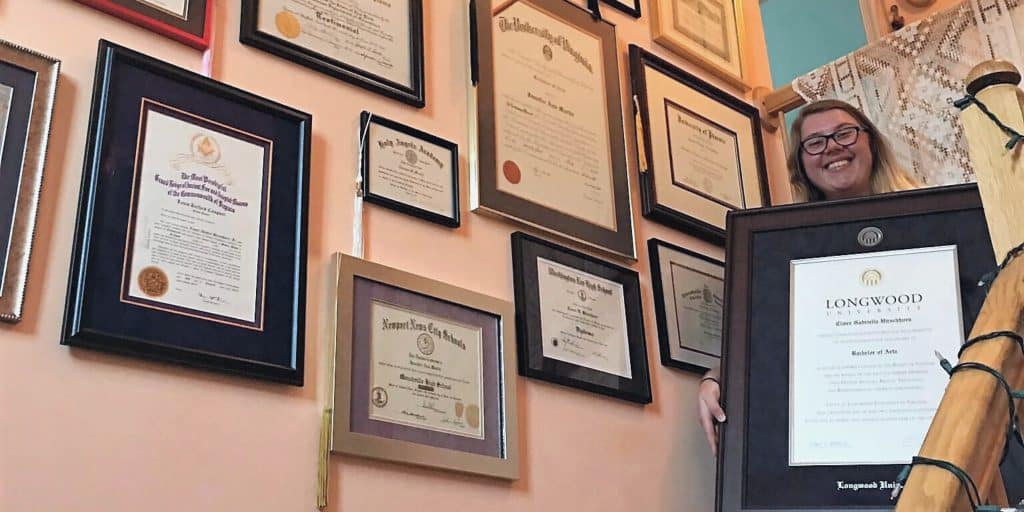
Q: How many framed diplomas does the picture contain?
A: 13